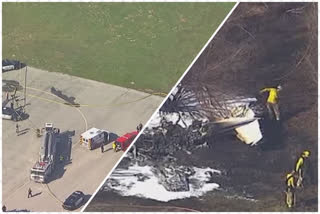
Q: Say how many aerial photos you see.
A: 2